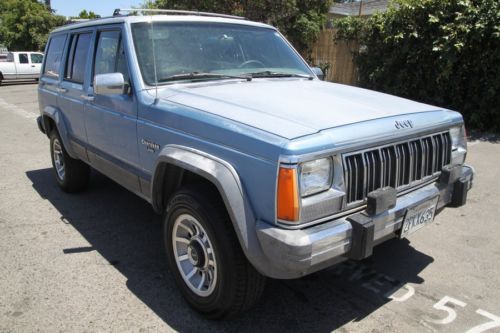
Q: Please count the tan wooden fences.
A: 1